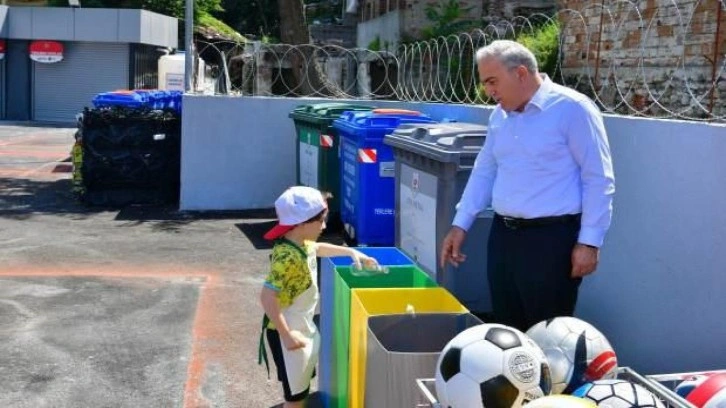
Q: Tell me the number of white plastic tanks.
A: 1